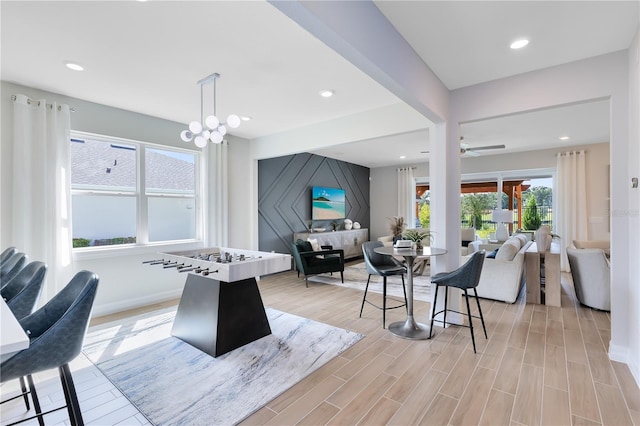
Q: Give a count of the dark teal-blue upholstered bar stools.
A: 6